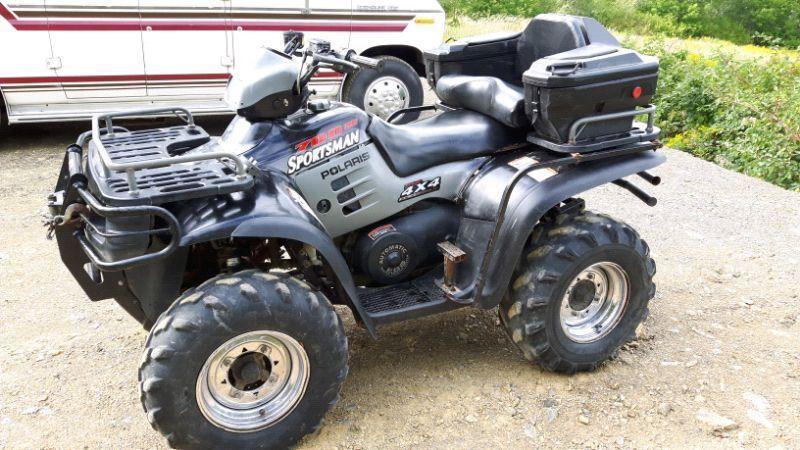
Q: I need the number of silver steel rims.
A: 3